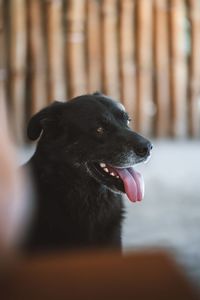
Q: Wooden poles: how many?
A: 12